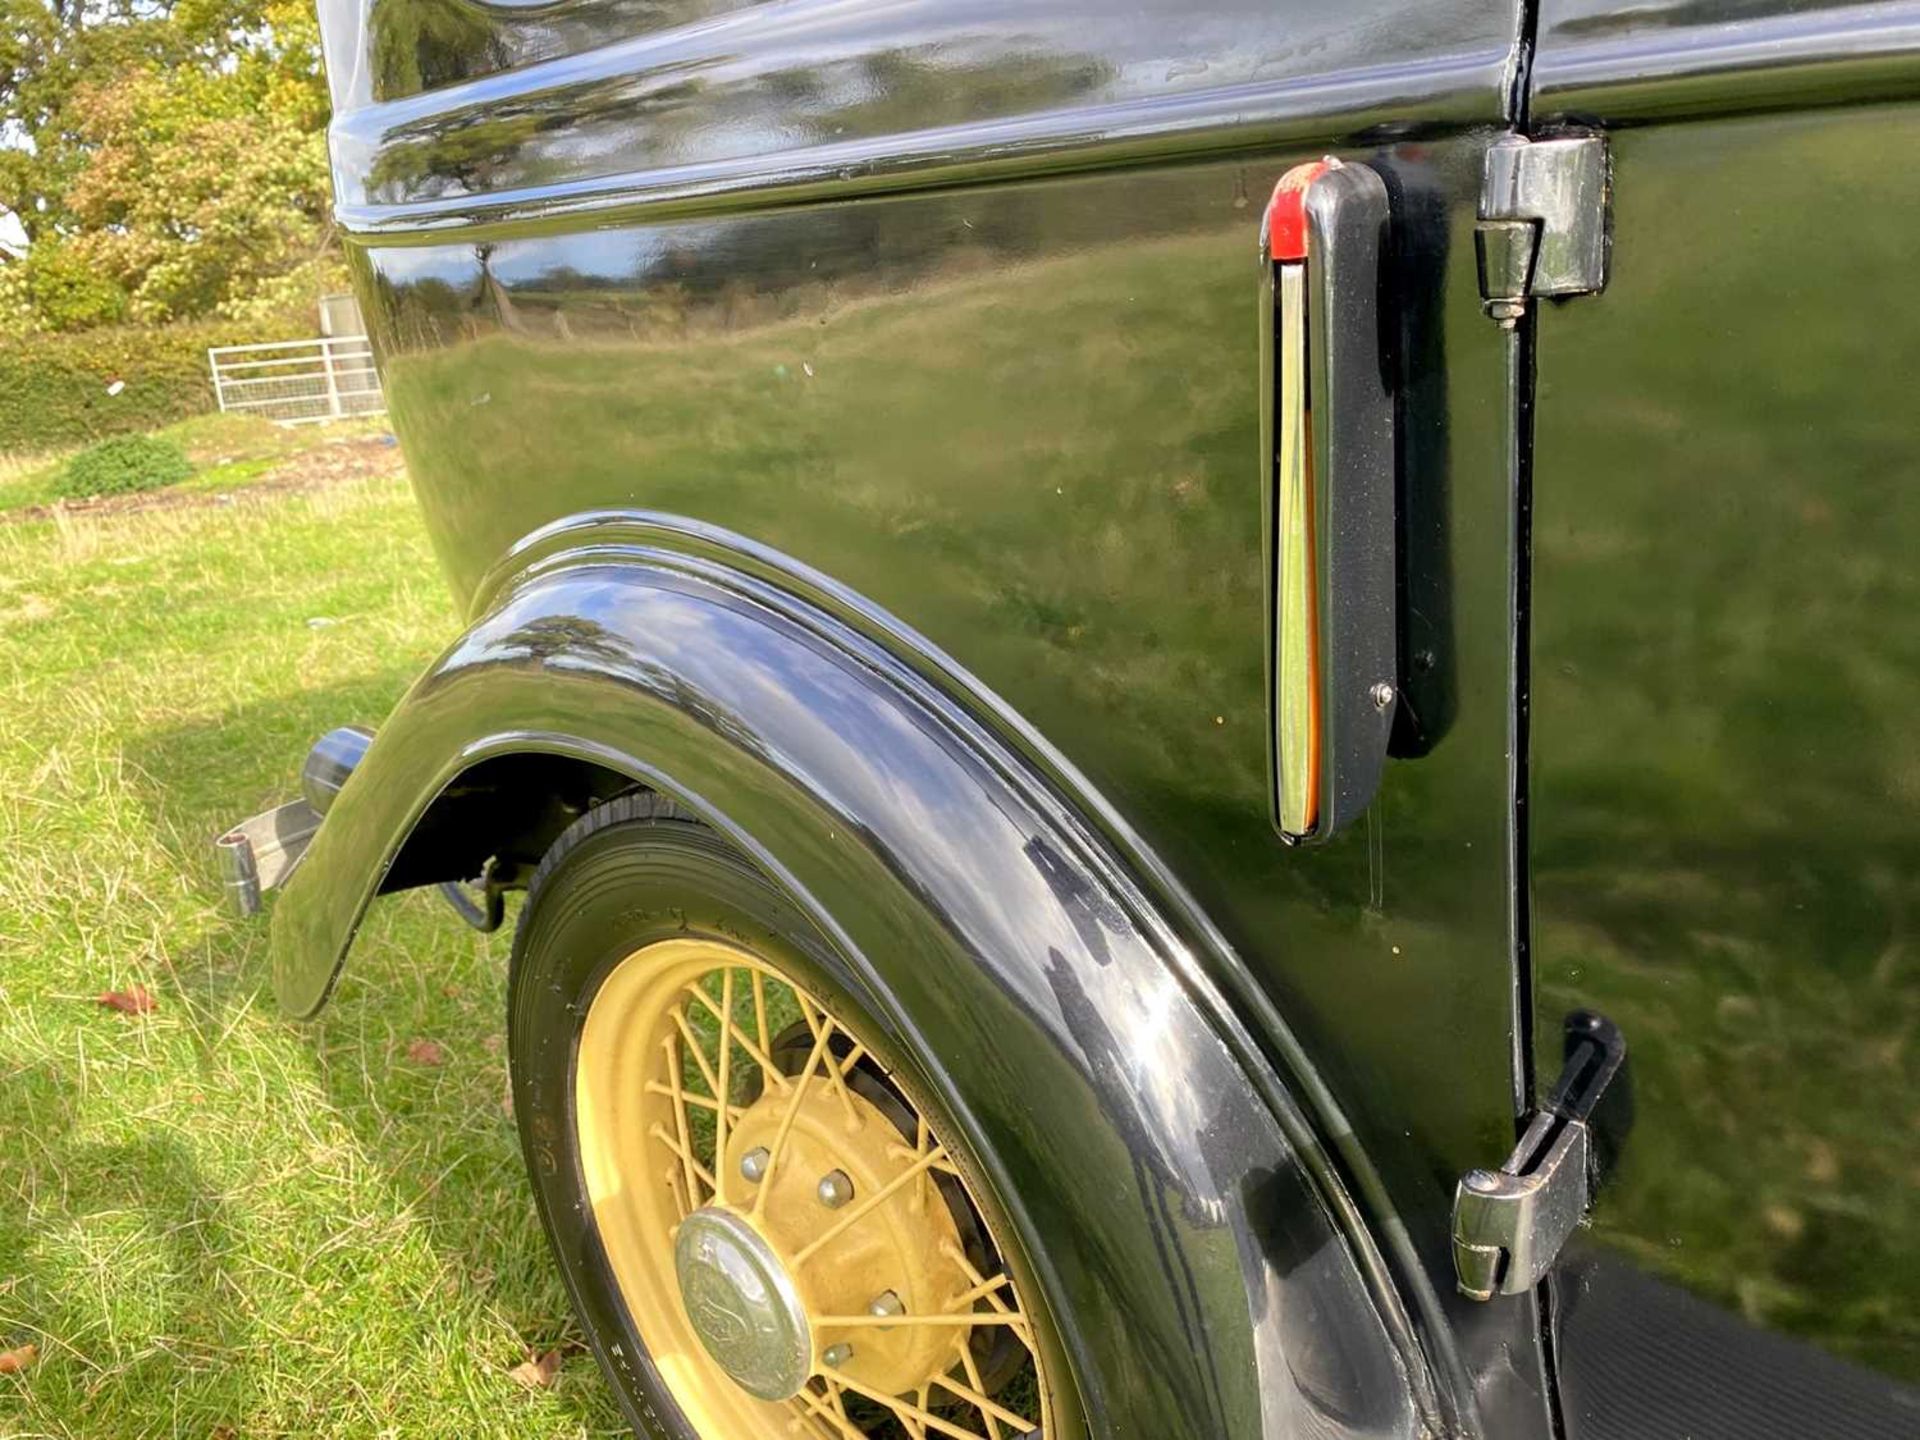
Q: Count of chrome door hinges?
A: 2